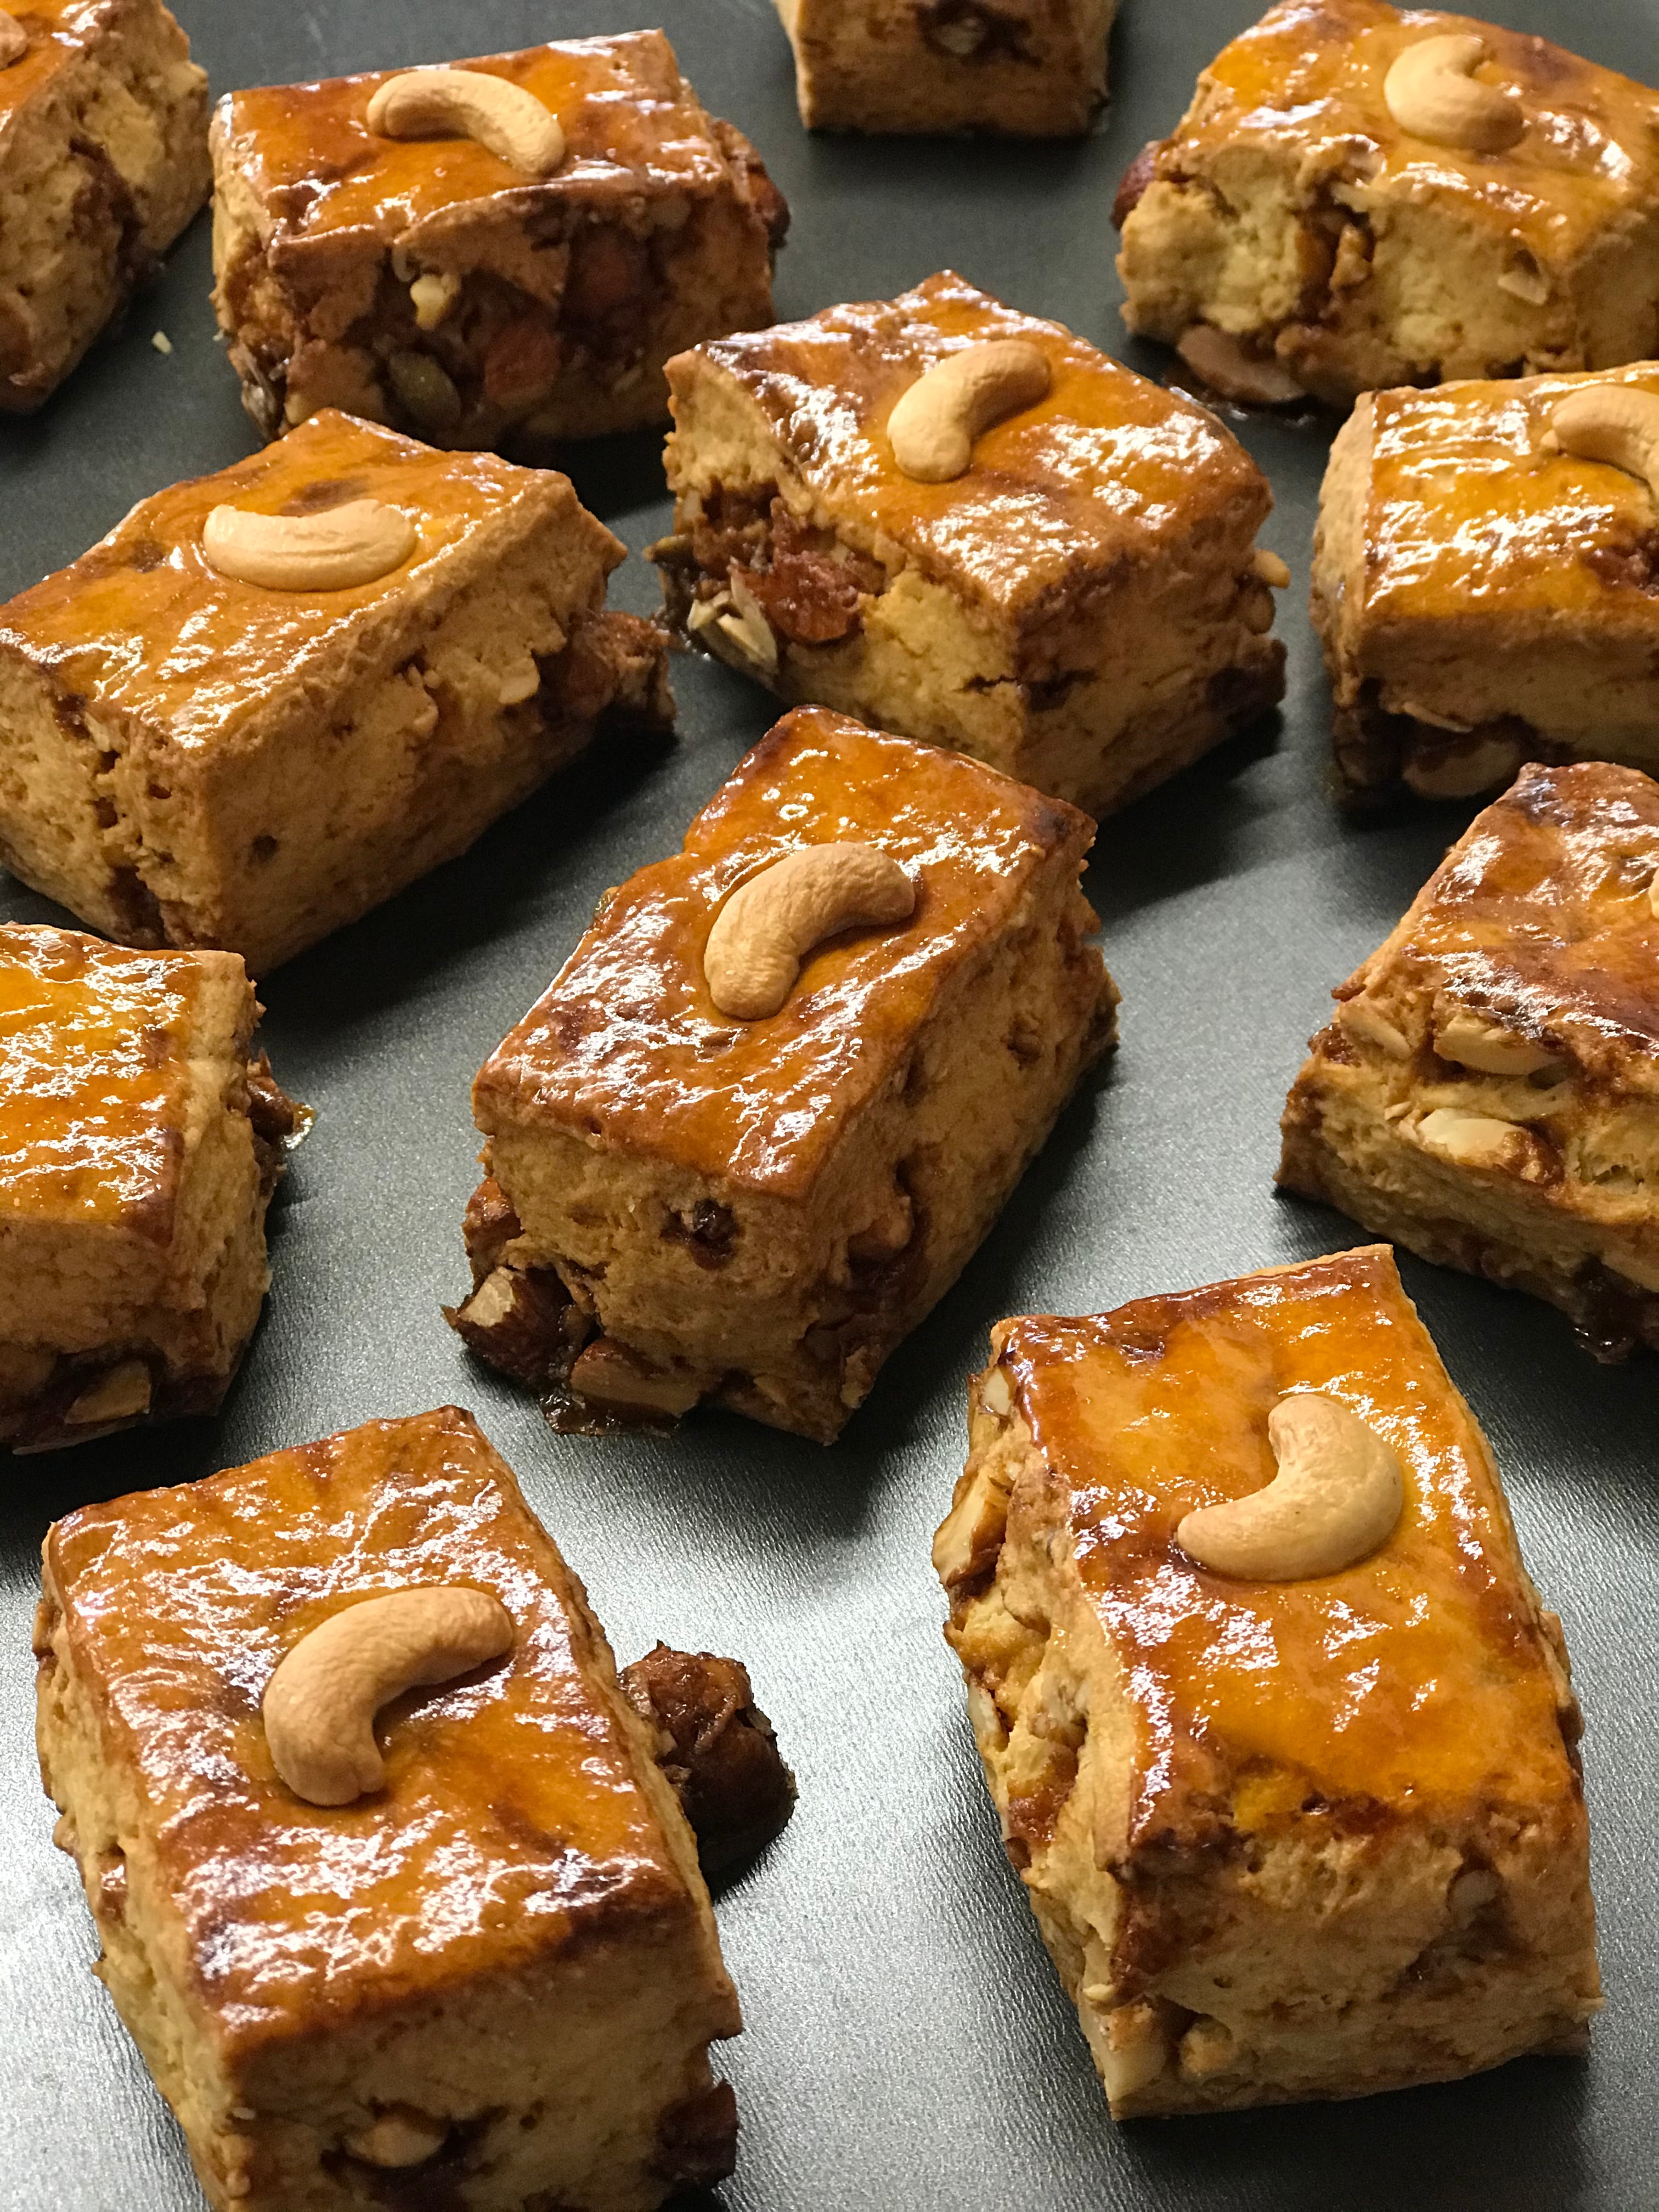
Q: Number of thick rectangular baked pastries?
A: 12